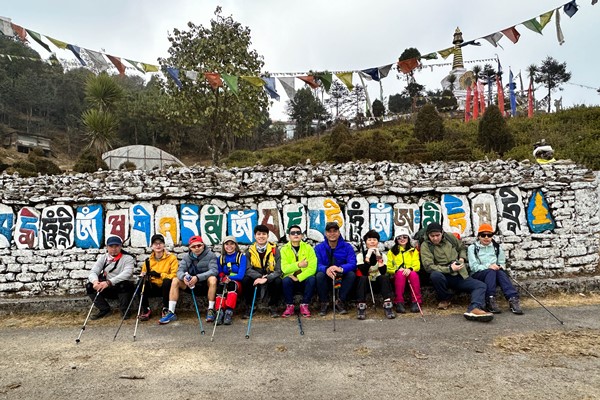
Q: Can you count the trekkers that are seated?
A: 11